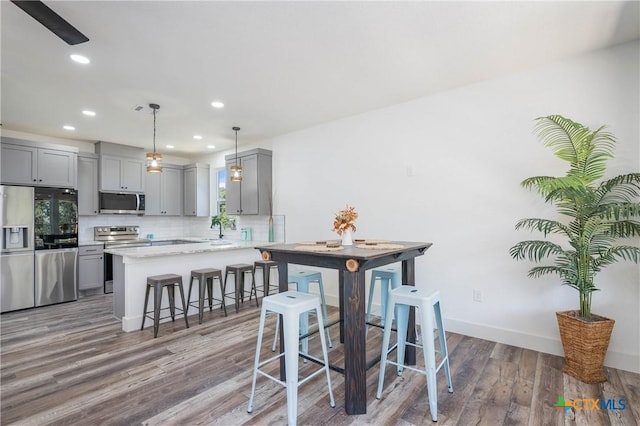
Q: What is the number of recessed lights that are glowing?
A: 7